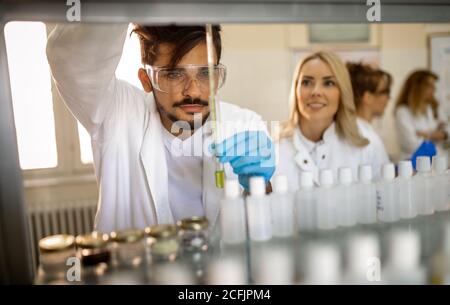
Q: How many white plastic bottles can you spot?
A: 11